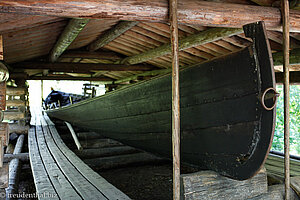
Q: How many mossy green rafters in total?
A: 3